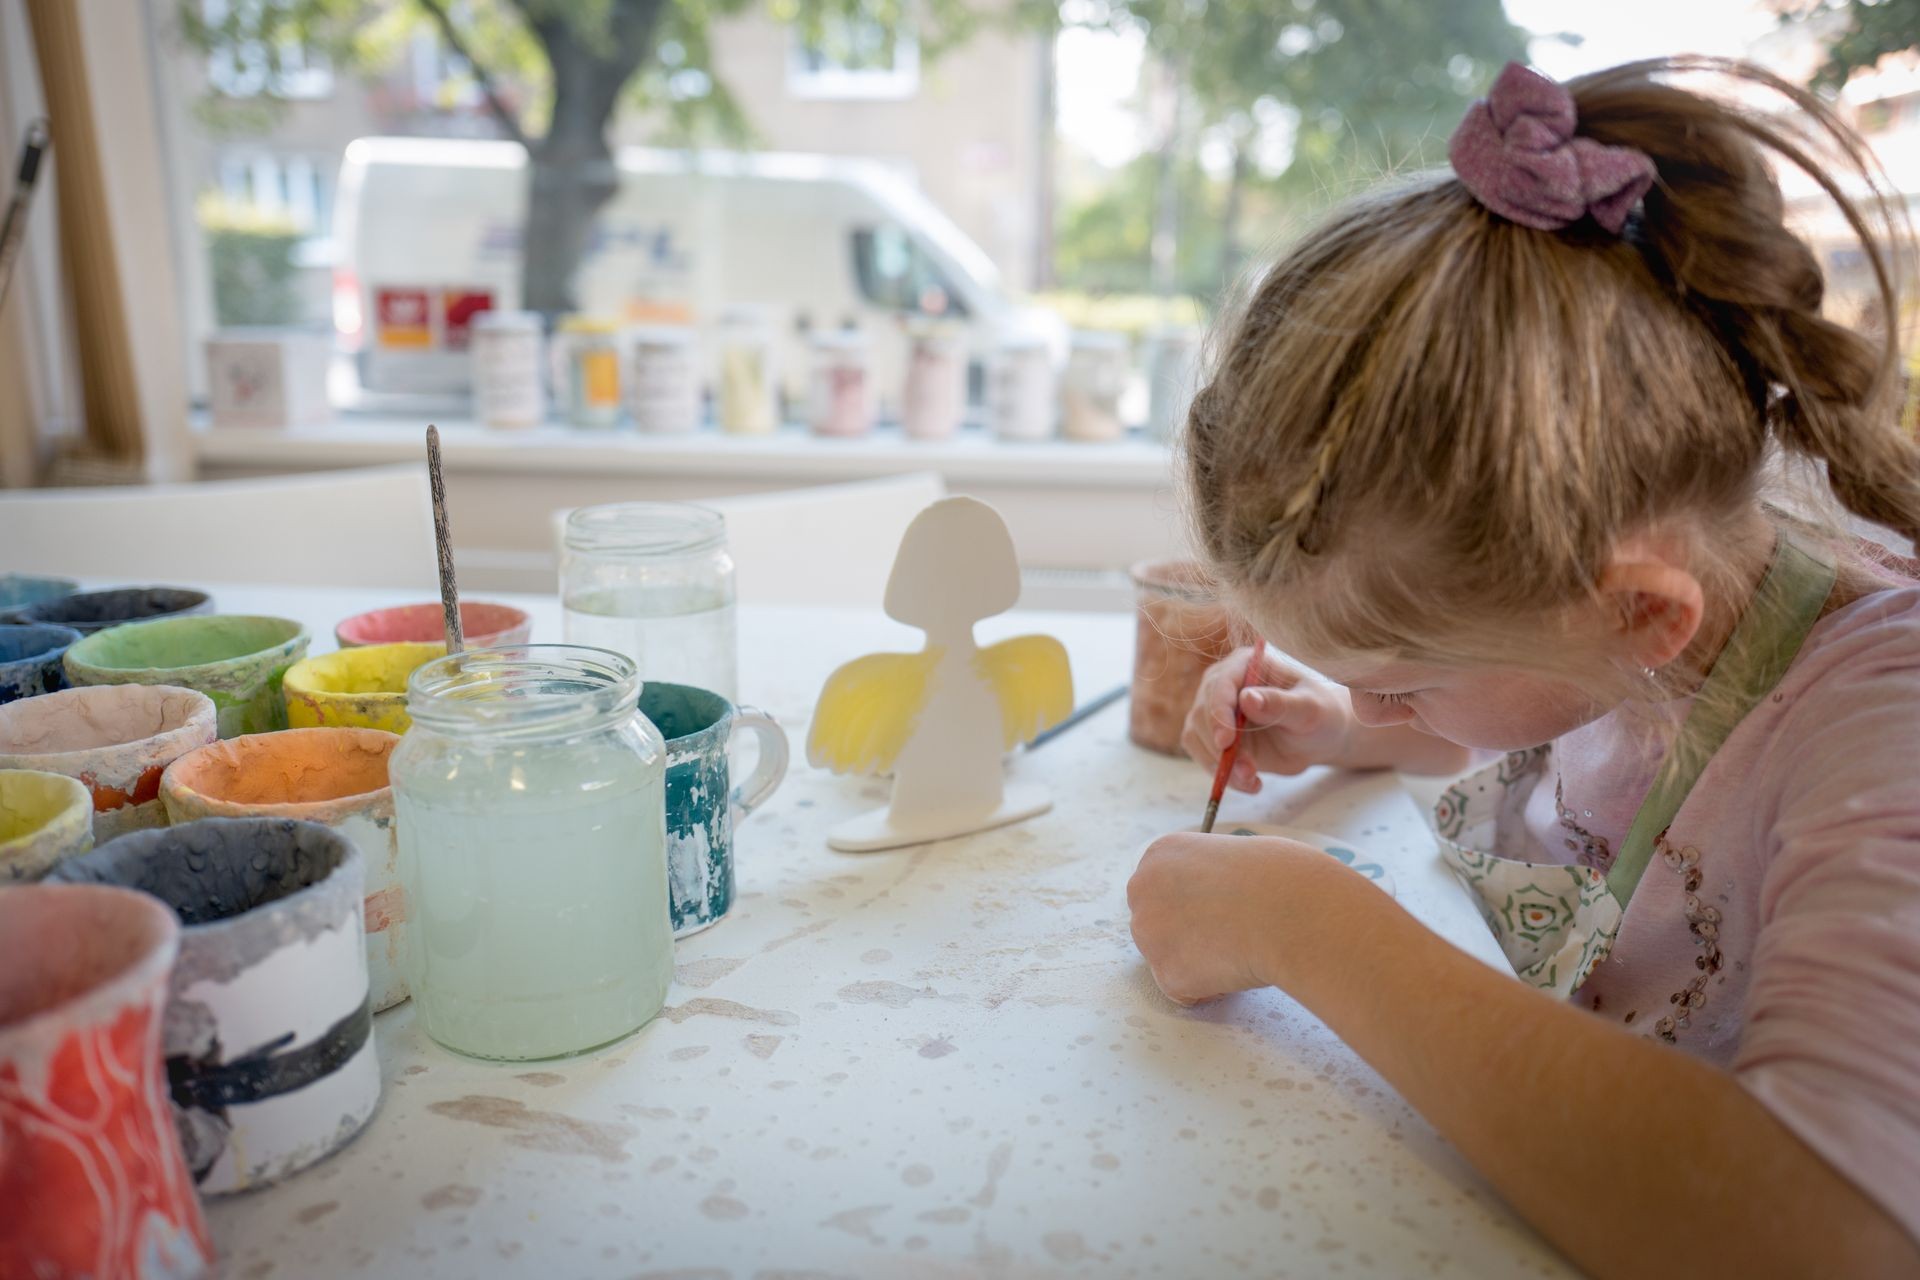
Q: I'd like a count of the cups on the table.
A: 13